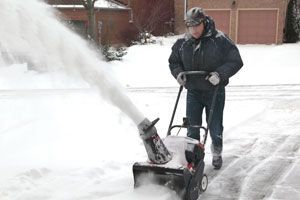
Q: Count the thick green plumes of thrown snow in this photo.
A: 0